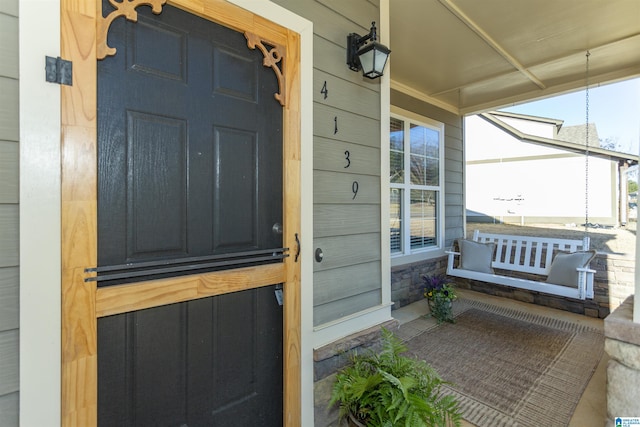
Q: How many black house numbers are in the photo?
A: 4